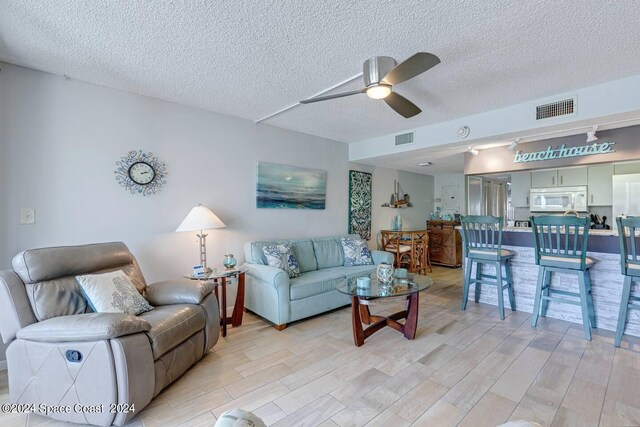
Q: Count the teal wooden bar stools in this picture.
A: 3